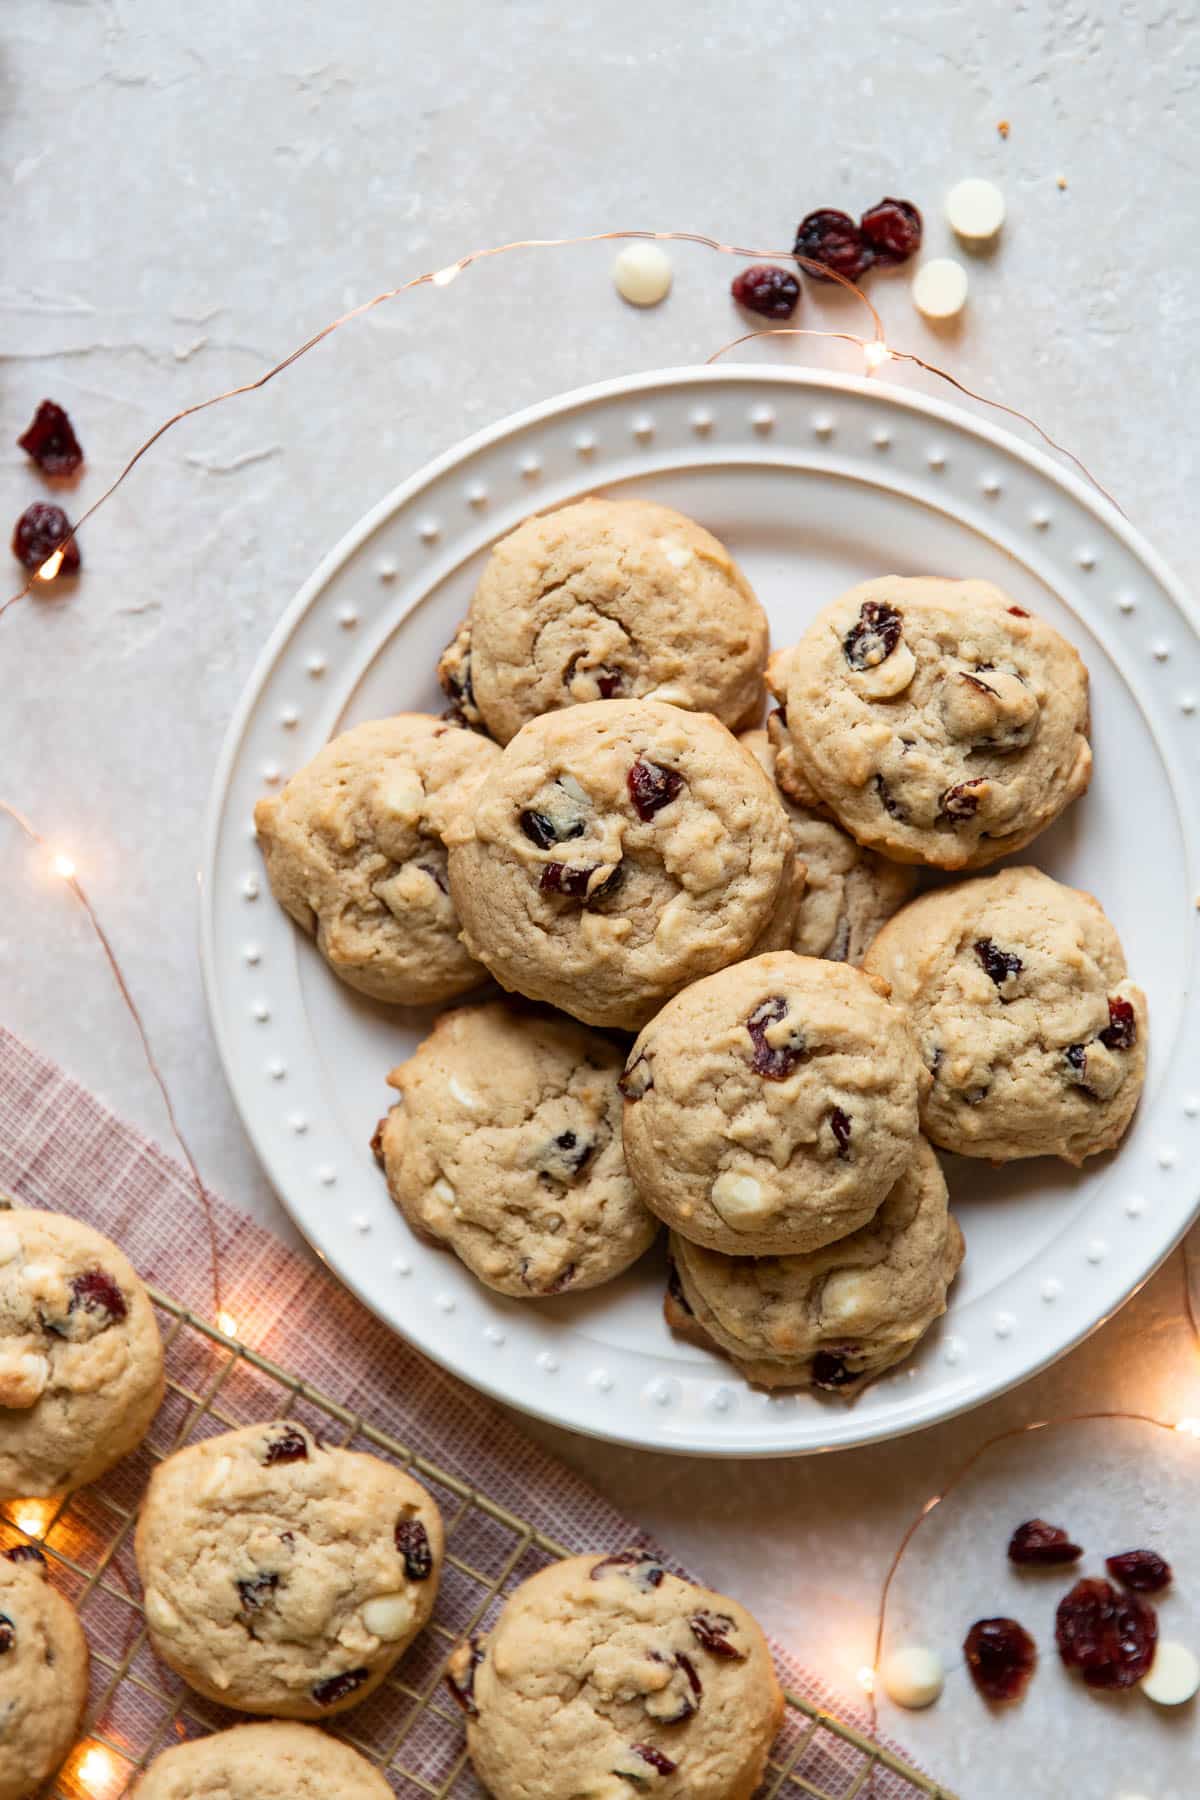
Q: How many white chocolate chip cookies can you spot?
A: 14